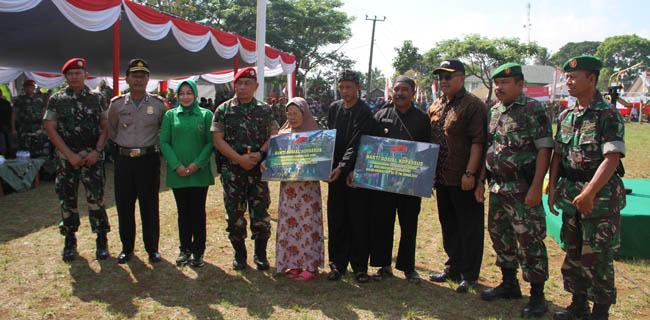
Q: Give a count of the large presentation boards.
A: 2